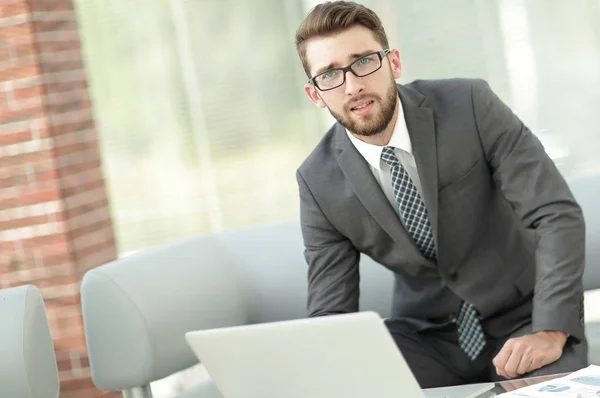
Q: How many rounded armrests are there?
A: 2